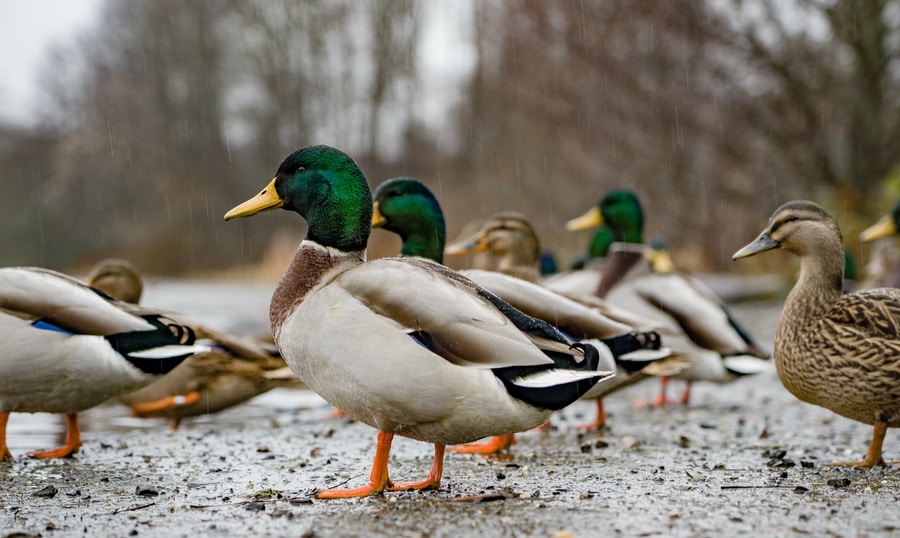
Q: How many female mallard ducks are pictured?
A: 3